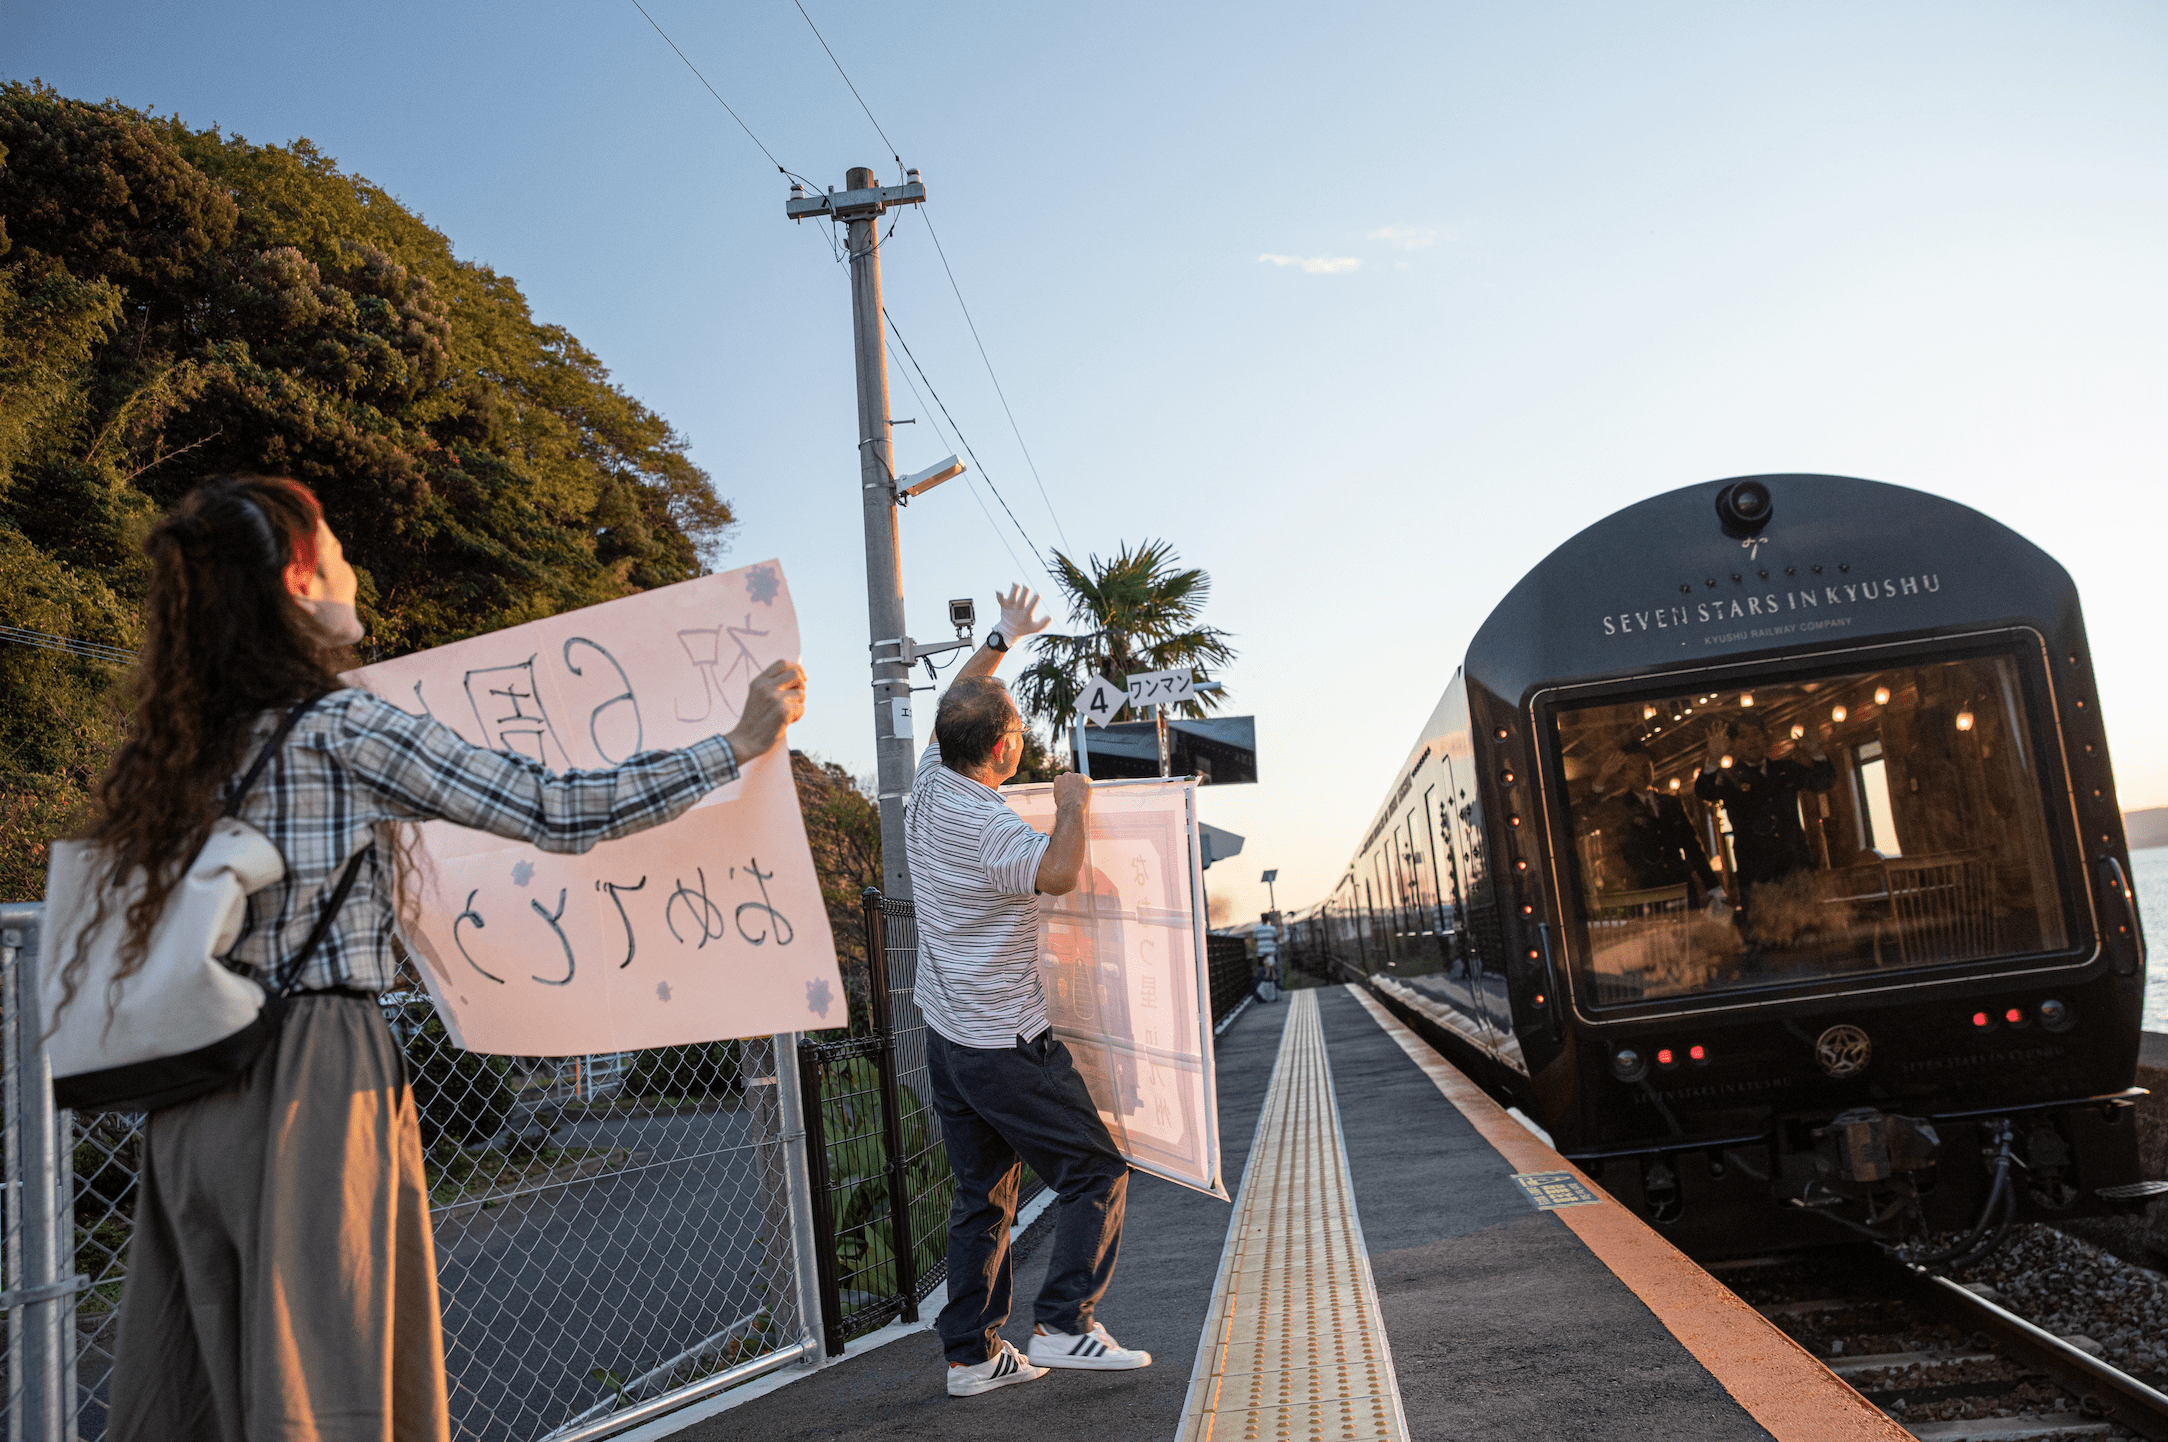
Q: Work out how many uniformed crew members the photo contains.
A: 2